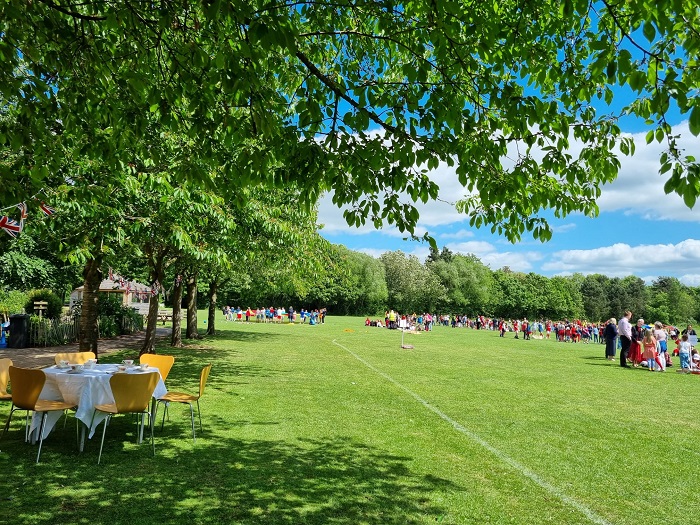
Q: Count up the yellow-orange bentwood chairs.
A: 6